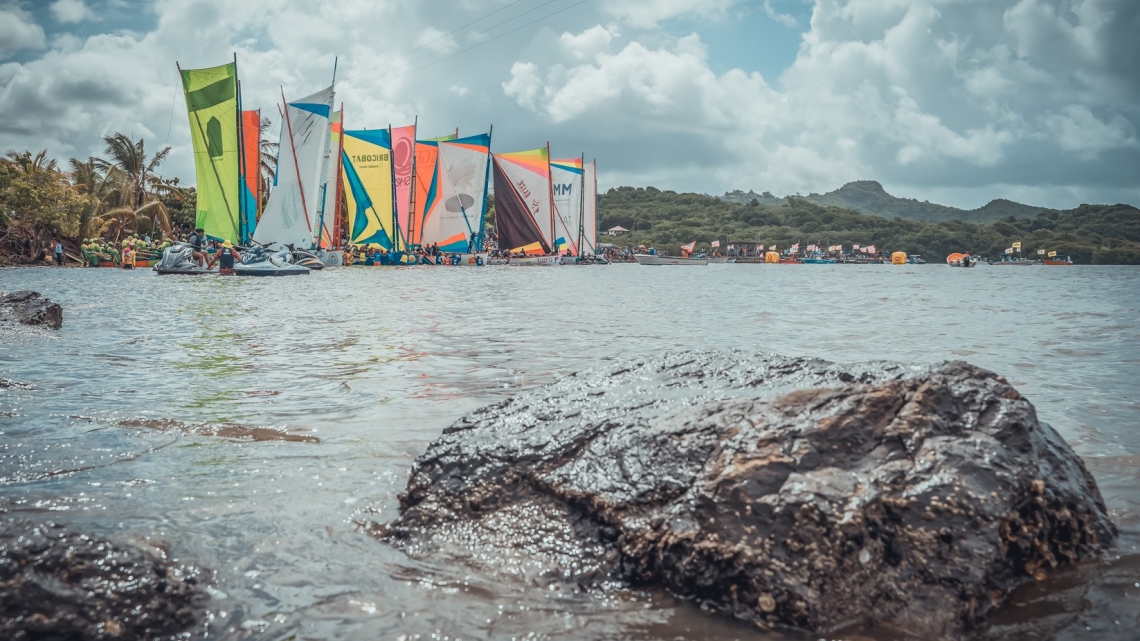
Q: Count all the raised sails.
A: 11